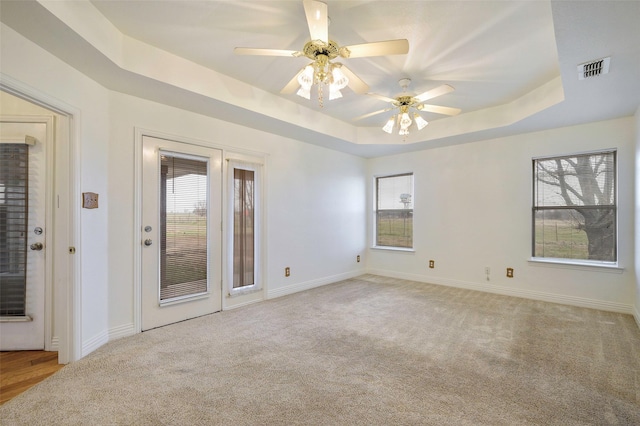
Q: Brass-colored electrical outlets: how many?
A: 4